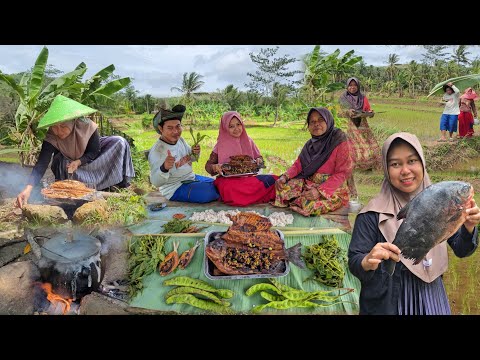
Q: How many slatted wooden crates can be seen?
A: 0